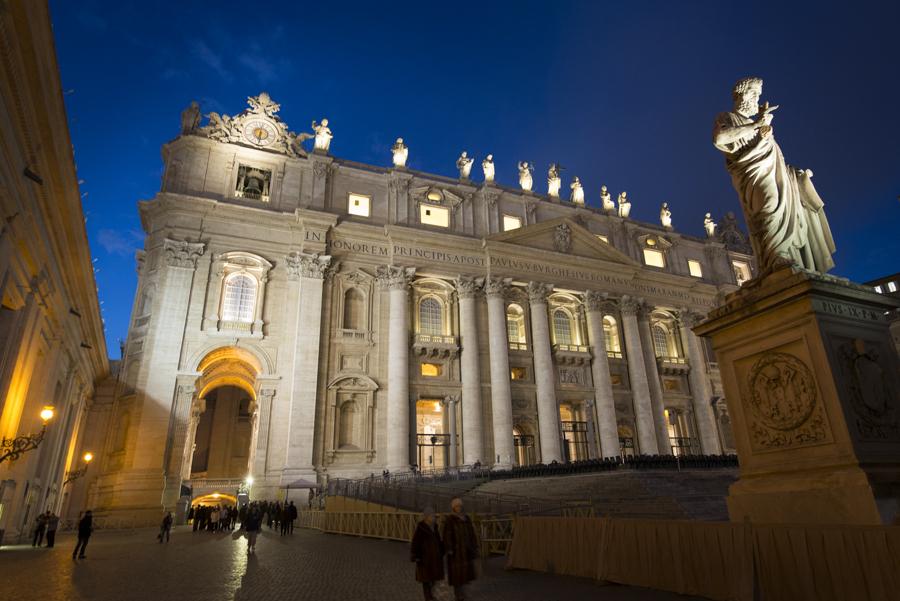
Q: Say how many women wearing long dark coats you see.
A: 2